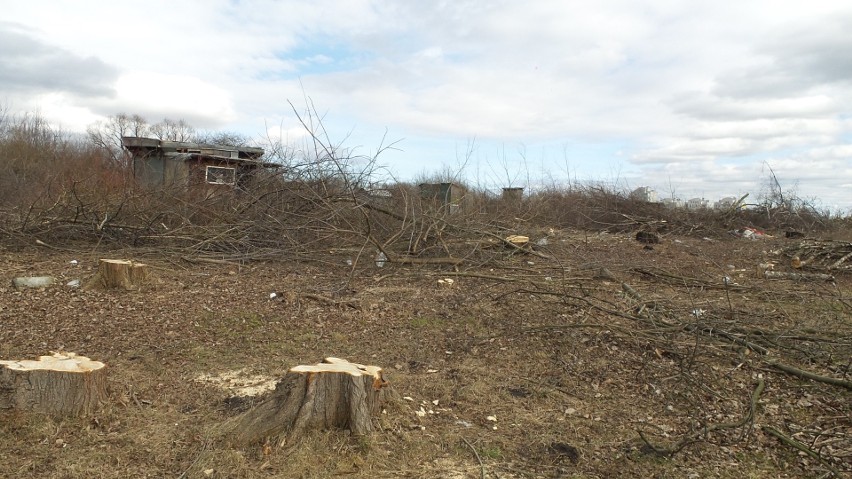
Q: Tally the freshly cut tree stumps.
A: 3